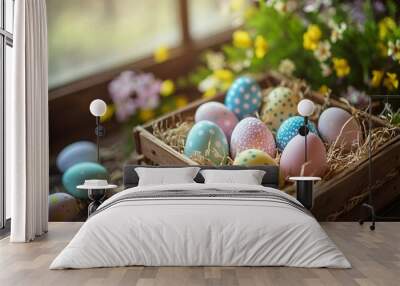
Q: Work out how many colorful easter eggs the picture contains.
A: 12